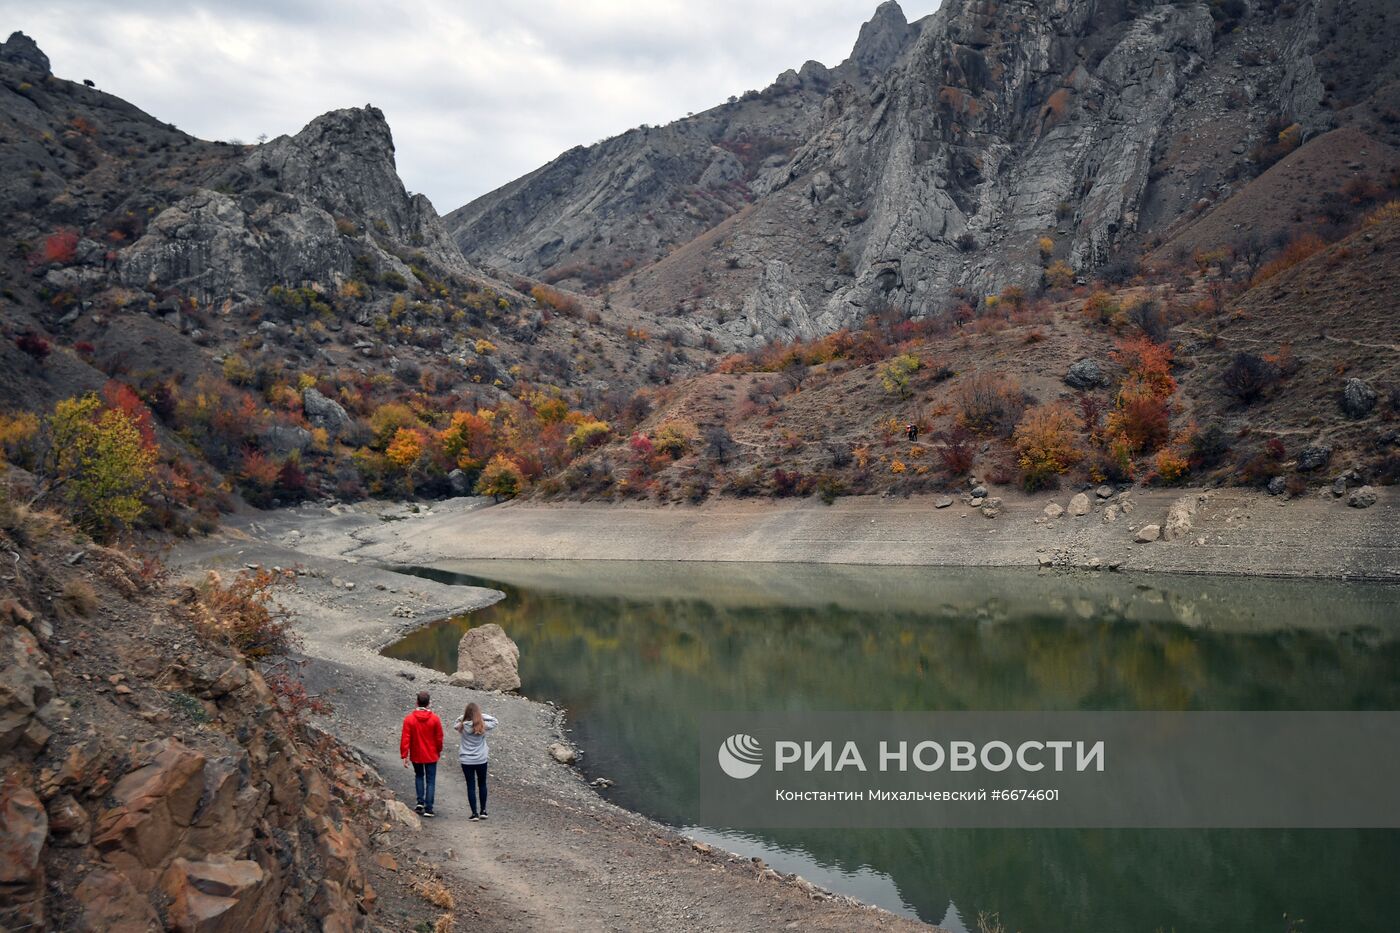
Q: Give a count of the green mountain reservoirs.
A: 1